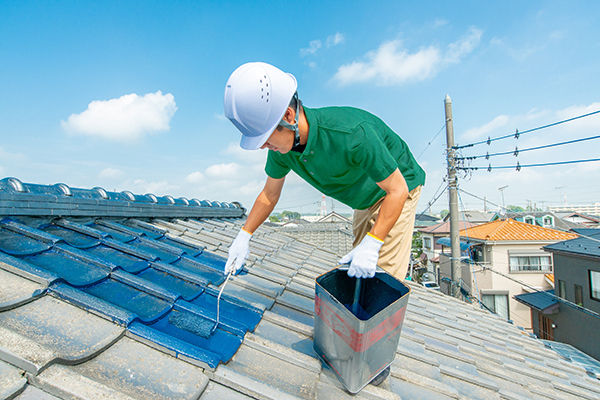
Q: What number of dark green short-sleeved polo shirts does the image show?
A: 1